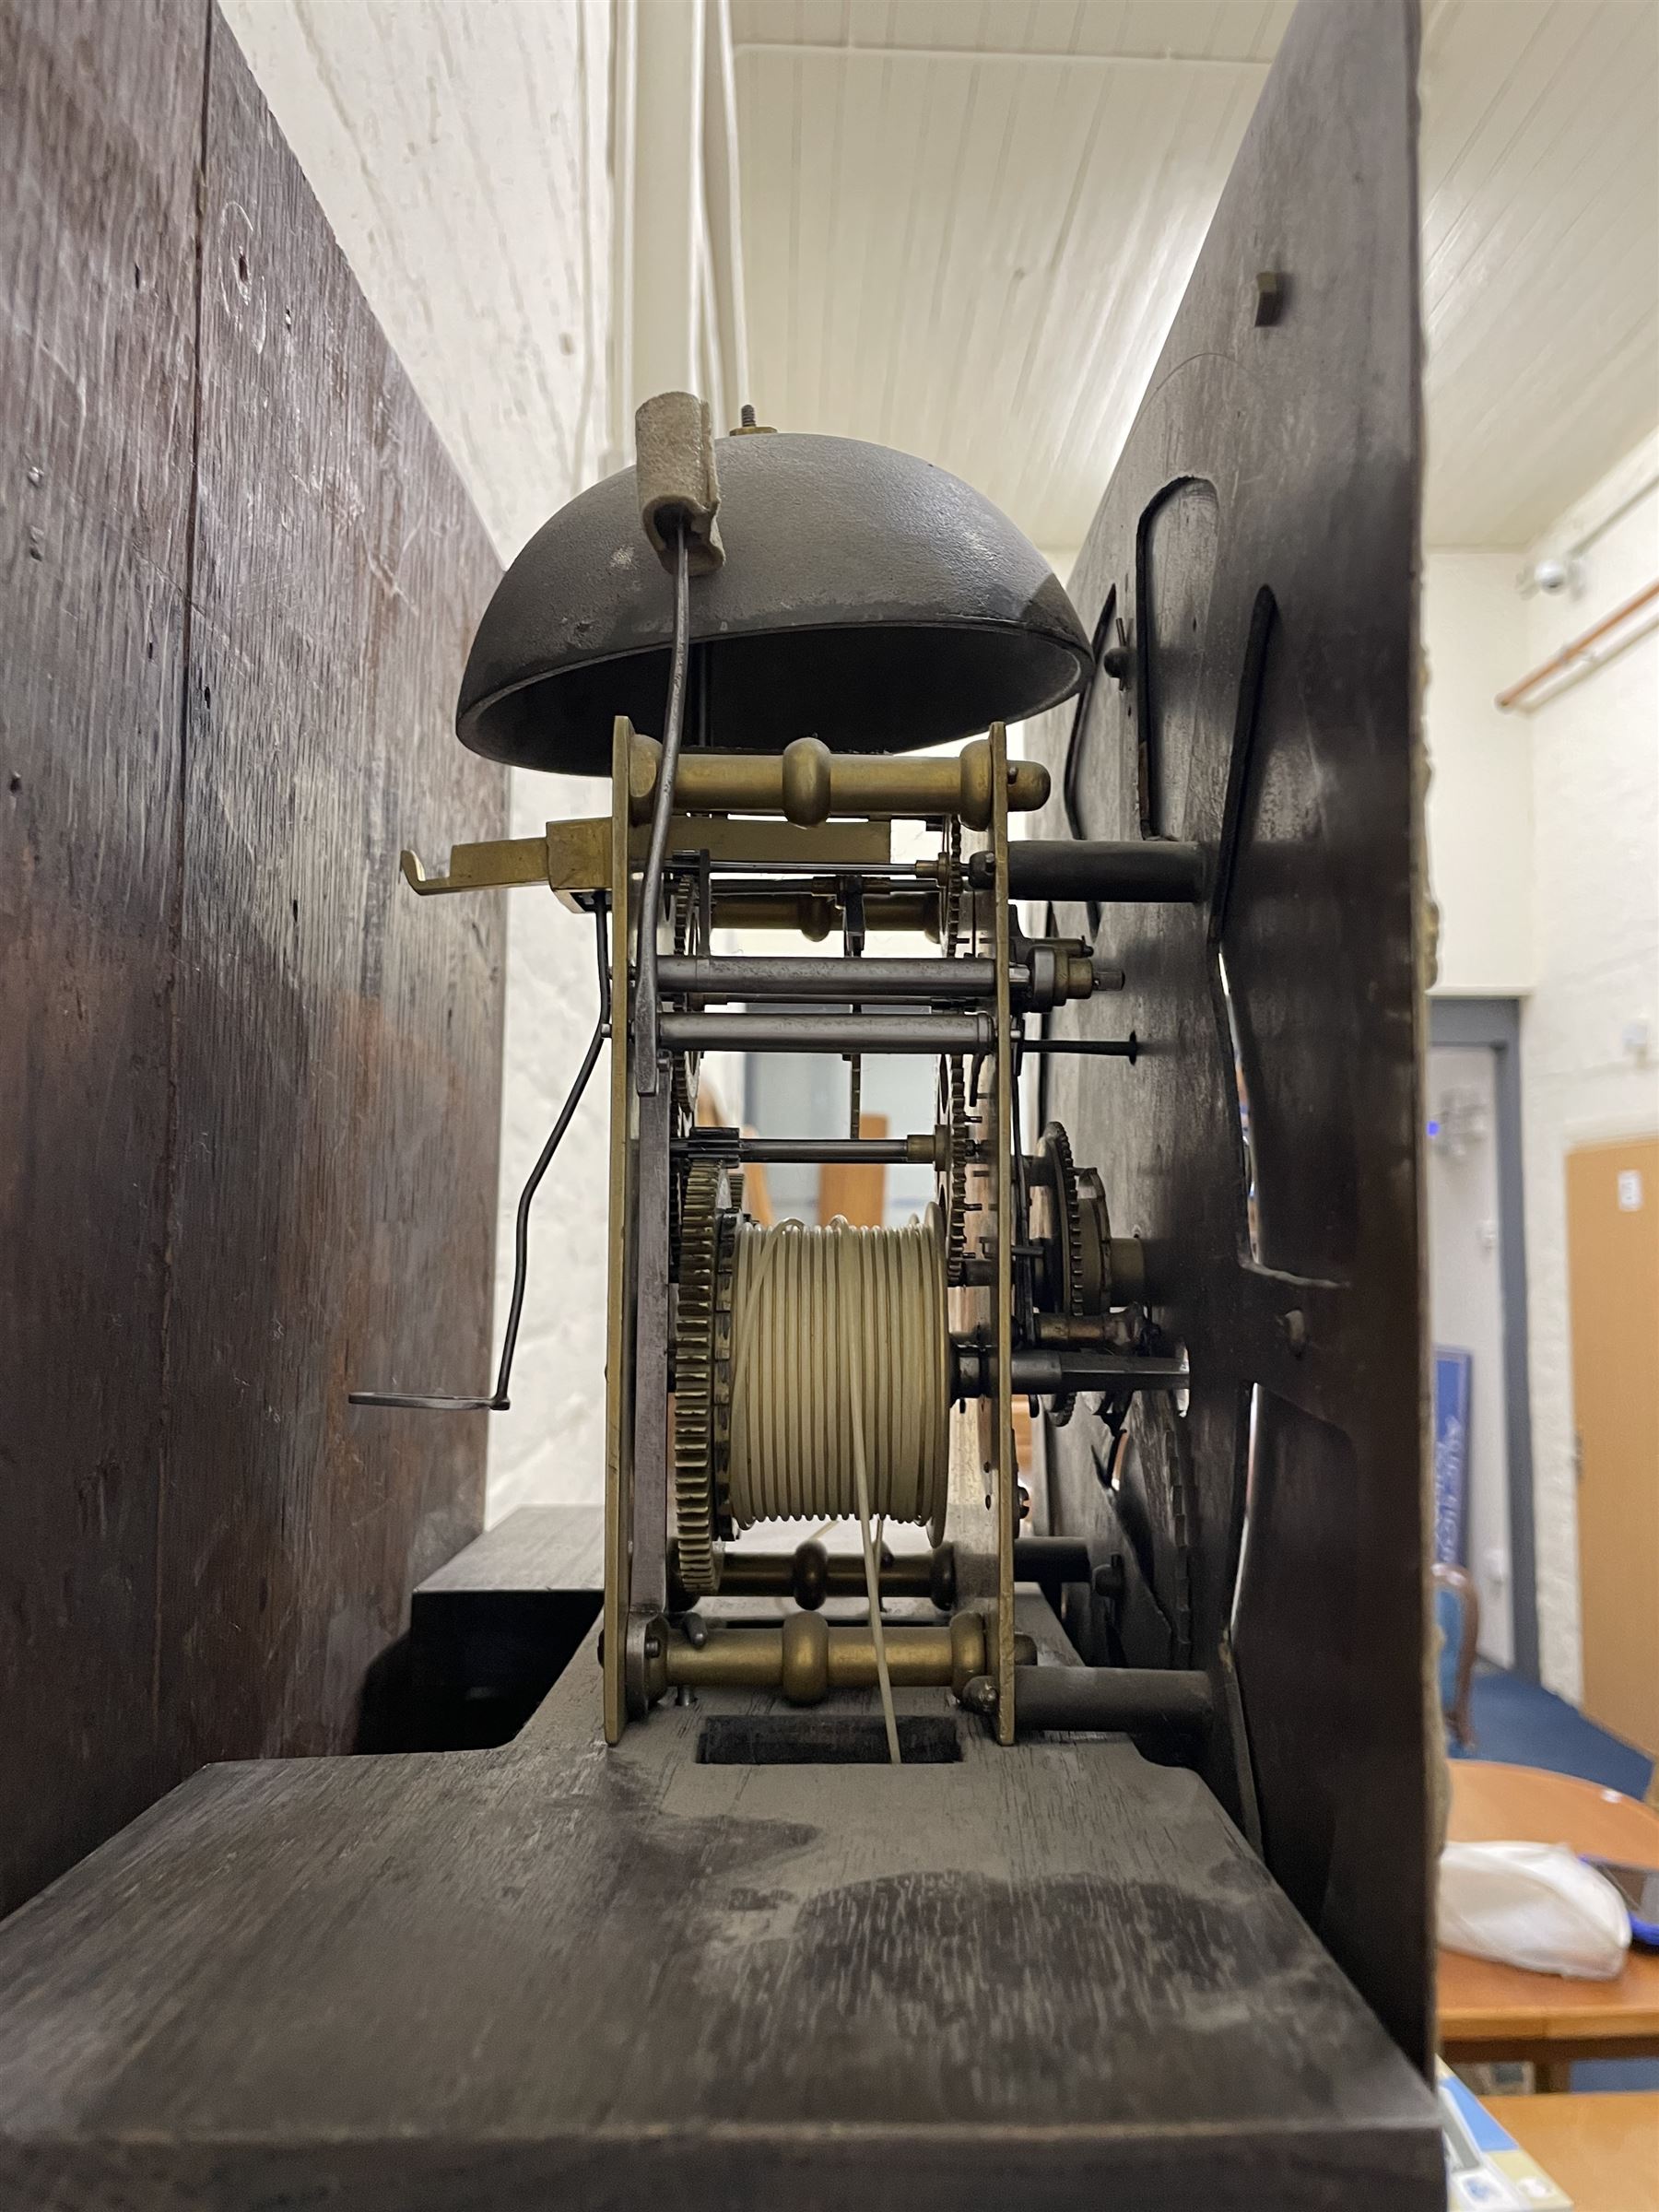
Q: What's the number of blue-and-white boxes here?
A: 1